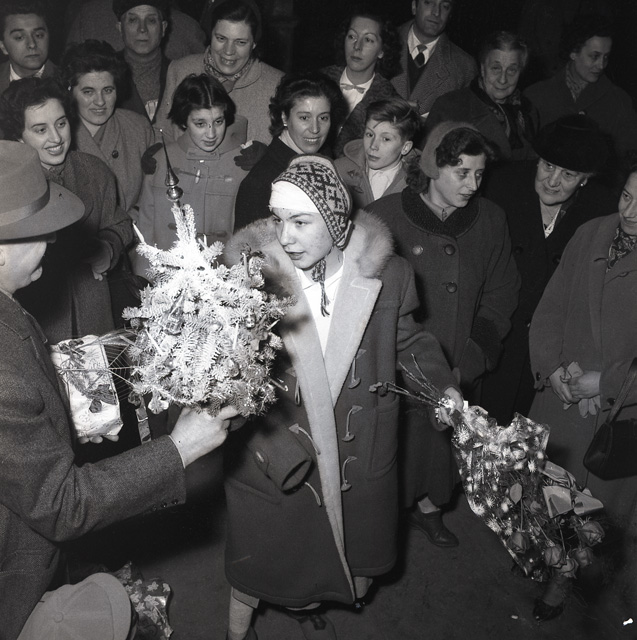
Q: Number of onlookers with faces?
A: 15